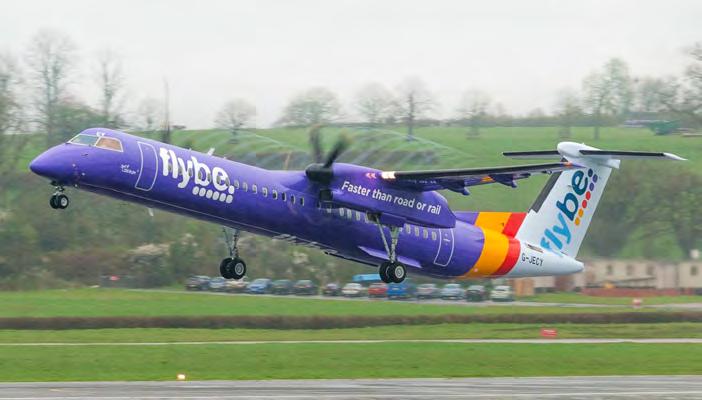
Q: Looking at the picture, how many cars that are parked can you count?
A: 14